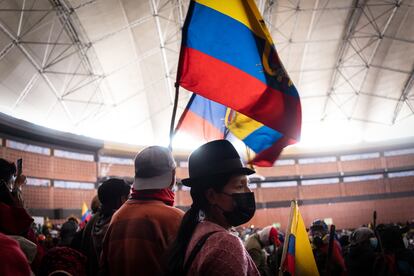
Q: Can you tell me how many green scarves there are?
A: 0